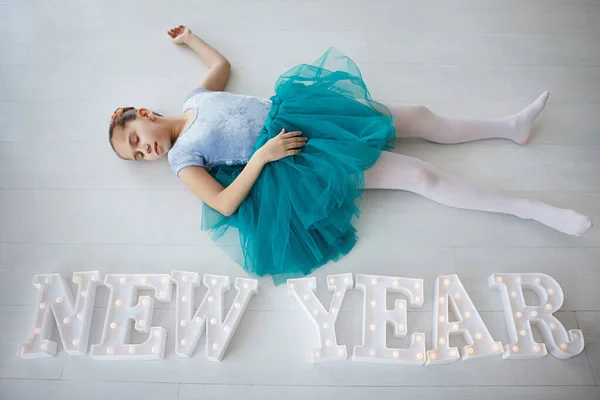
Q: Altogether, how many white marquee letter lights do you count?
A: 7